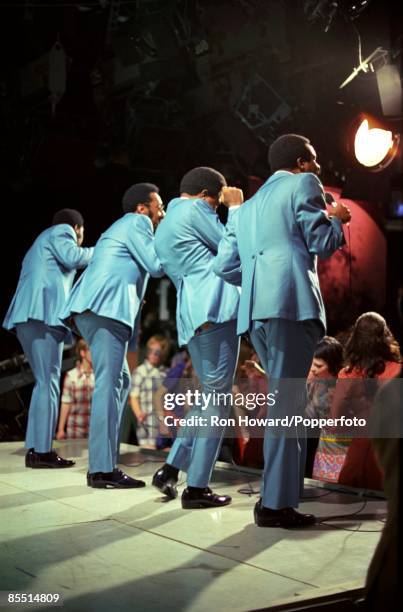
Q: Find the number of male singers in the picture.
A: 4